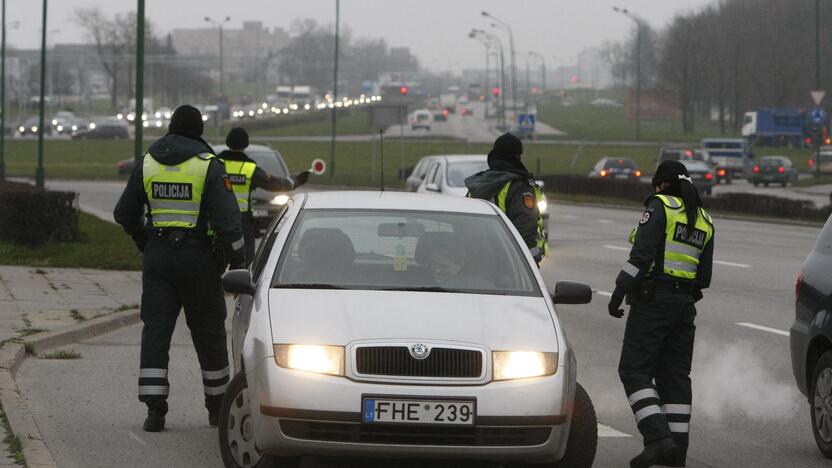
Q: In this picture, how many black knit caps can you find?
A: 4